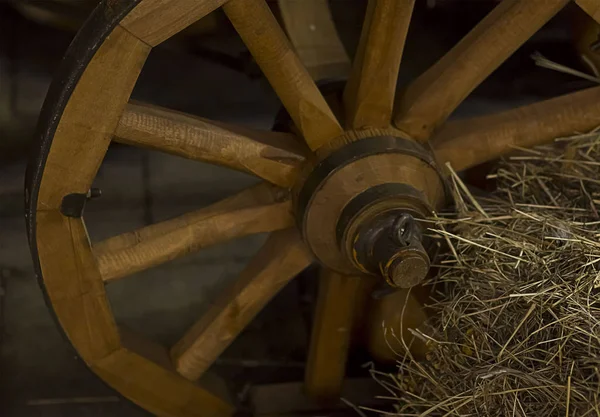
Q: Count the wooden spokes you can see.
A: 8